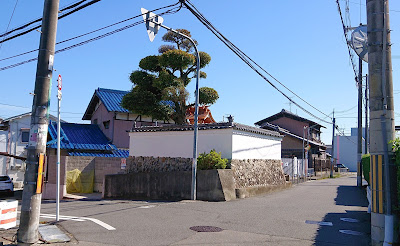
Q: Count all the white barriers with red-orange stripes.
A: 1